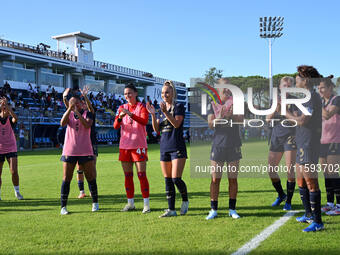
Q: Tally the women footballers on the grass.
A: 9